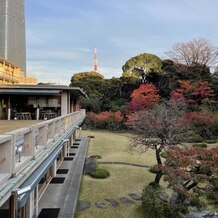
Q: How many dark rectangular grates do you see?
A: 8